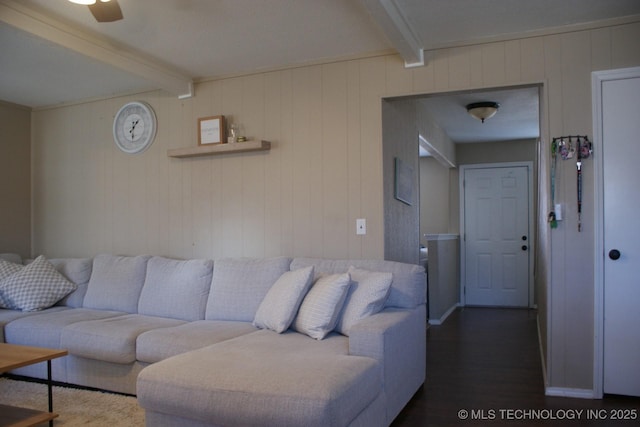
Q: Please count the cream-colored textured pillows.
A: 3